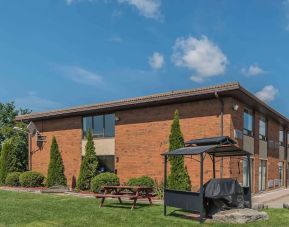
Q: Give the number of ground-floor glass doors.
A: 3